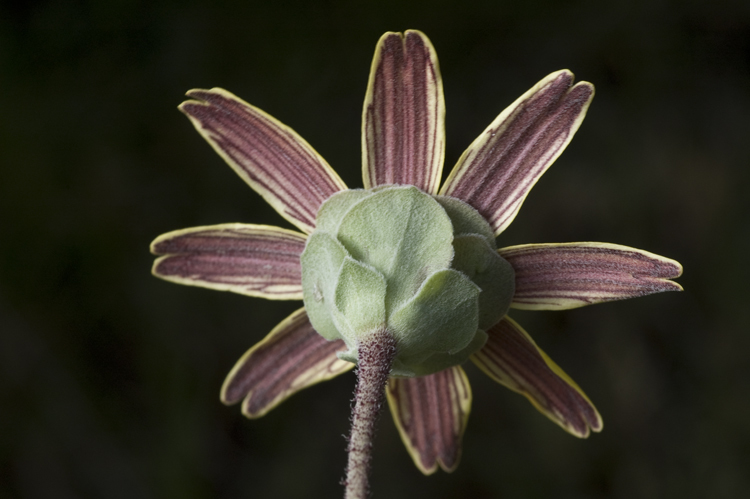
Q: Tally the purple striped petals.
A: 8